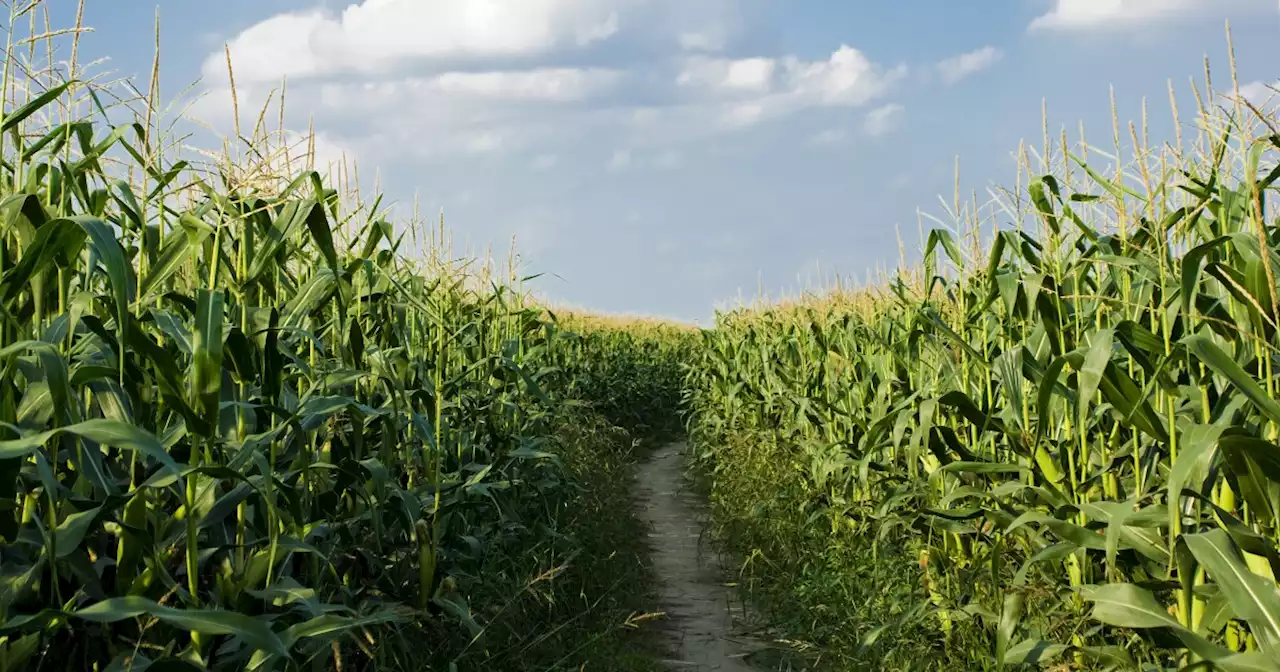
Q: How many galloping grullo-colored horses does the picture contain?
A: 0